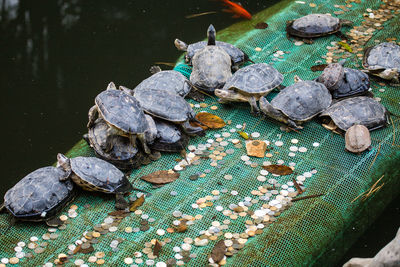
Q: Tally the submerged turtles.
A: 0